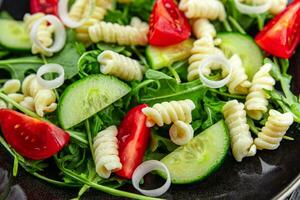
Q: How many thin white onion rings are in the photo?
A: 6